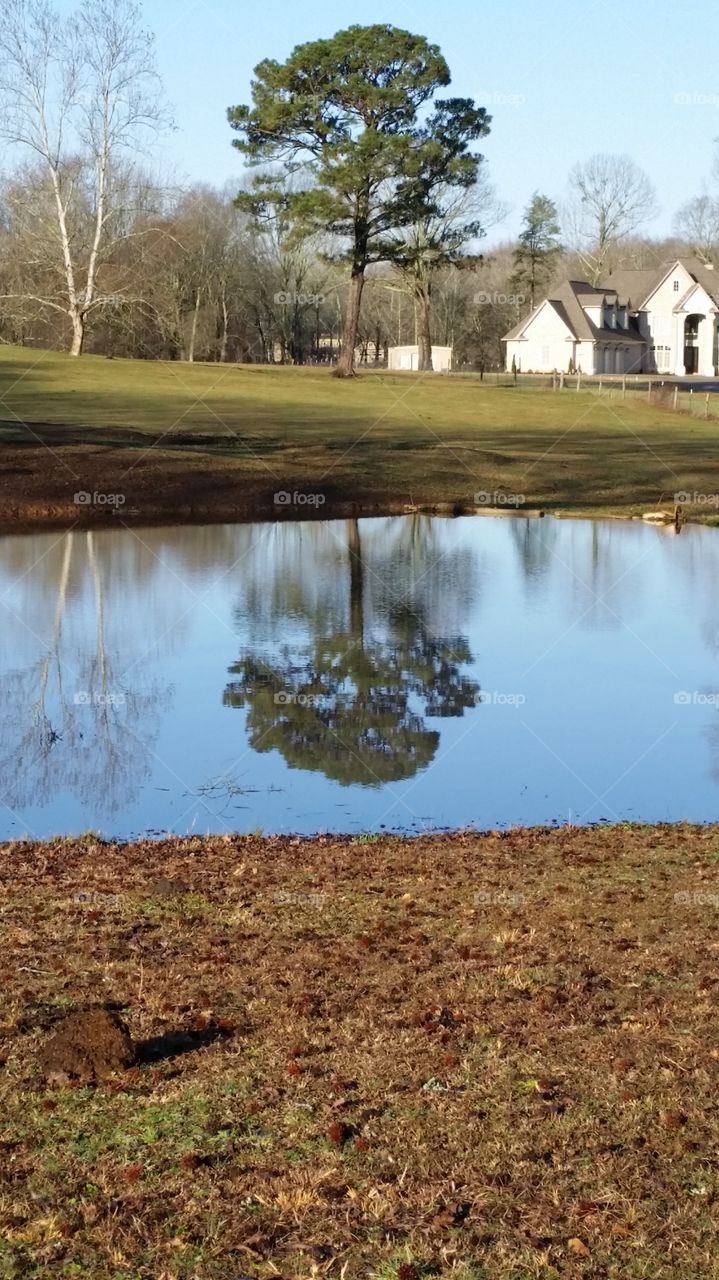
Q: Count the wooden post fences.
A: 1